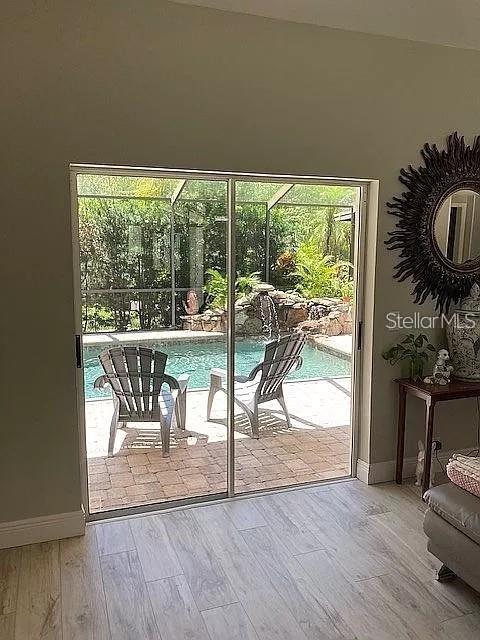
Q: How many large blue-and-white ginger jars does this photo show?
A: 1